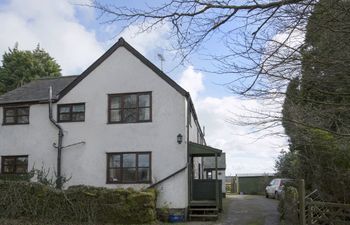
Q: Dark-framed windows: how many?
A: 5